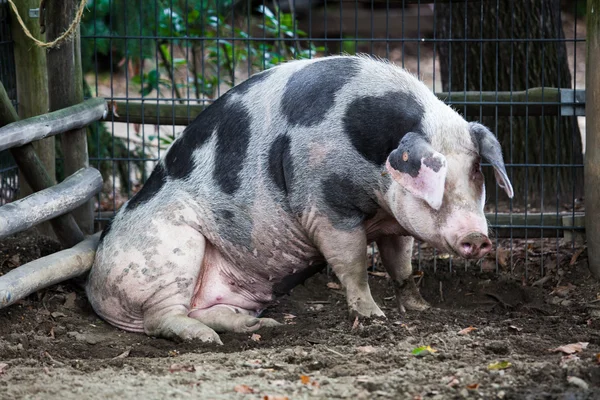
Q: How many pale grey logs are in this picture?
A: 3